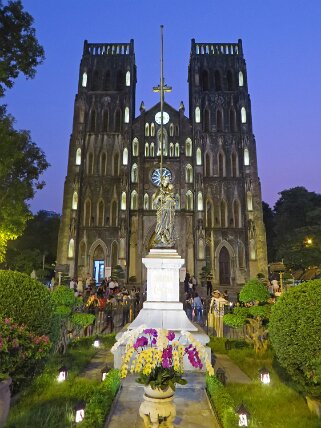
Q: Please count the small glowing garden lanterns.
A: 6